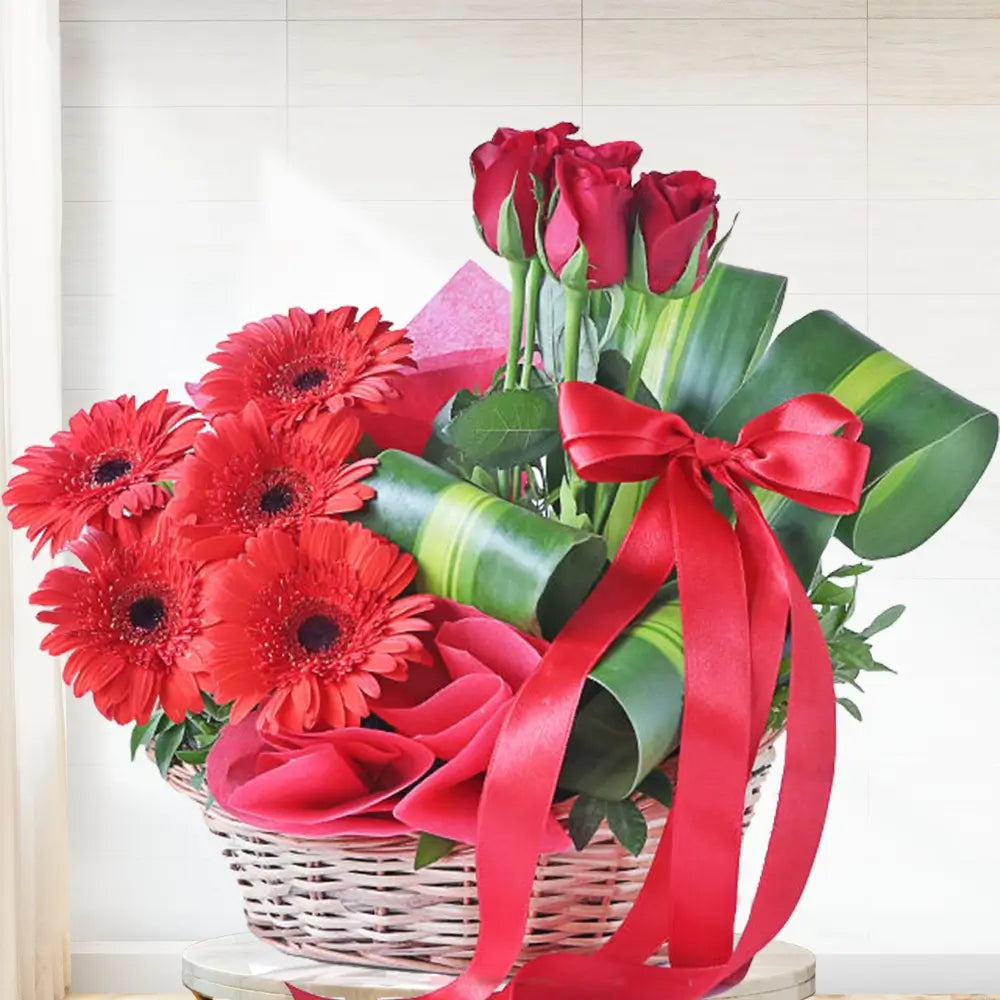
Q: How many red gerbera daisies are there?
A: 5